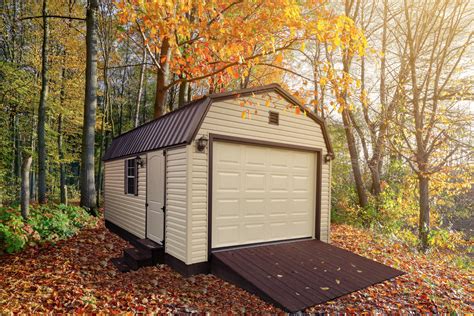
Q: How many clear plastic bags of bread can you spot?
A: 0